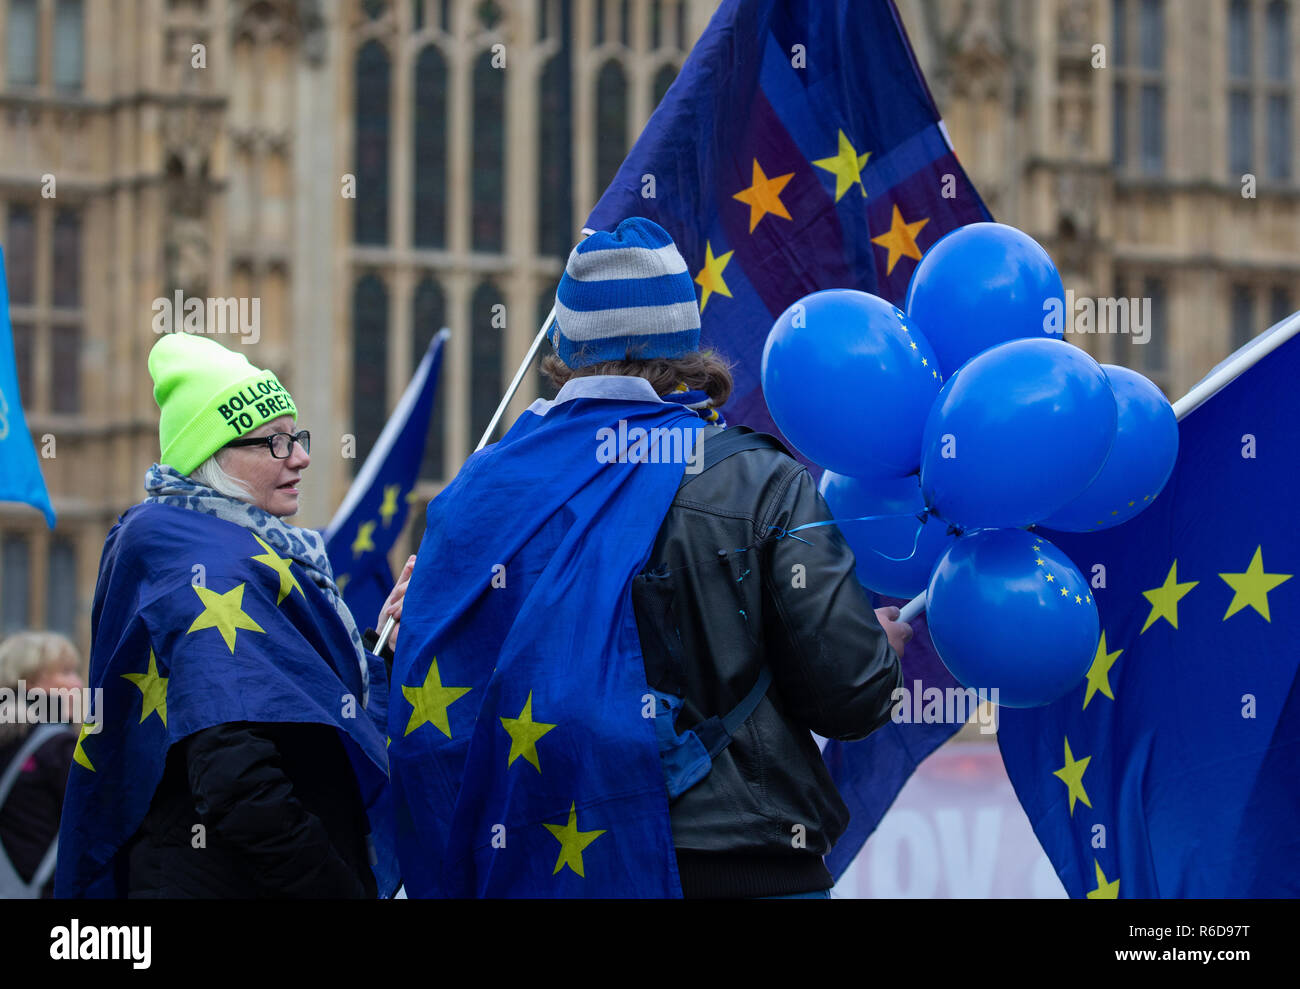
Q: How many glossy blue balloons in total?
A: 6